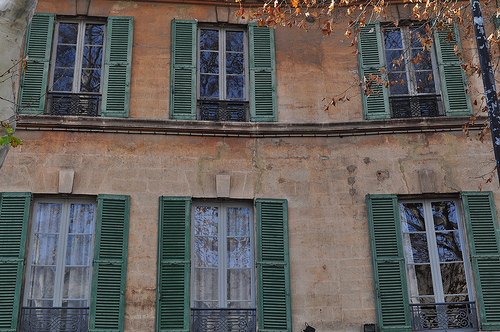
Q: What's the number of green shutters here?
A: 12